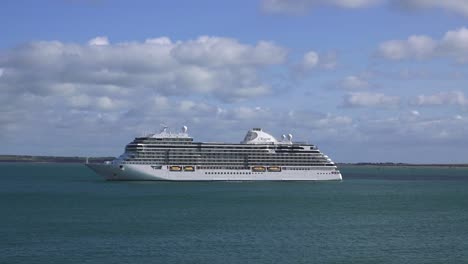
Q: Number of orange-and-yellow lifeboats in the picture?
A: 4